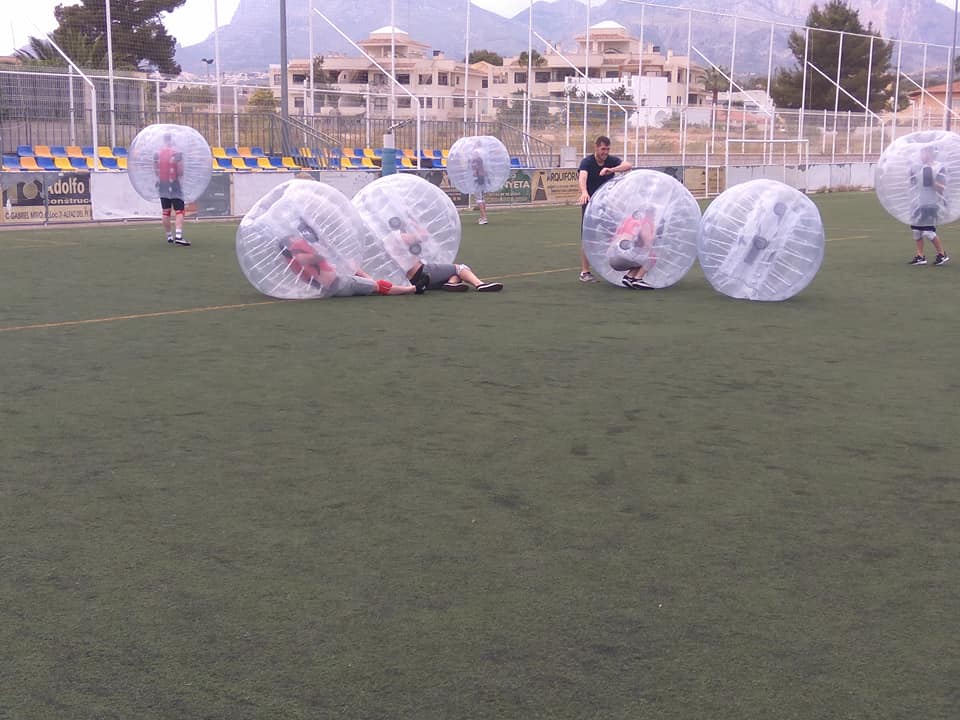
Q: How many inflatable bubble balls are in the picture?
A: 7